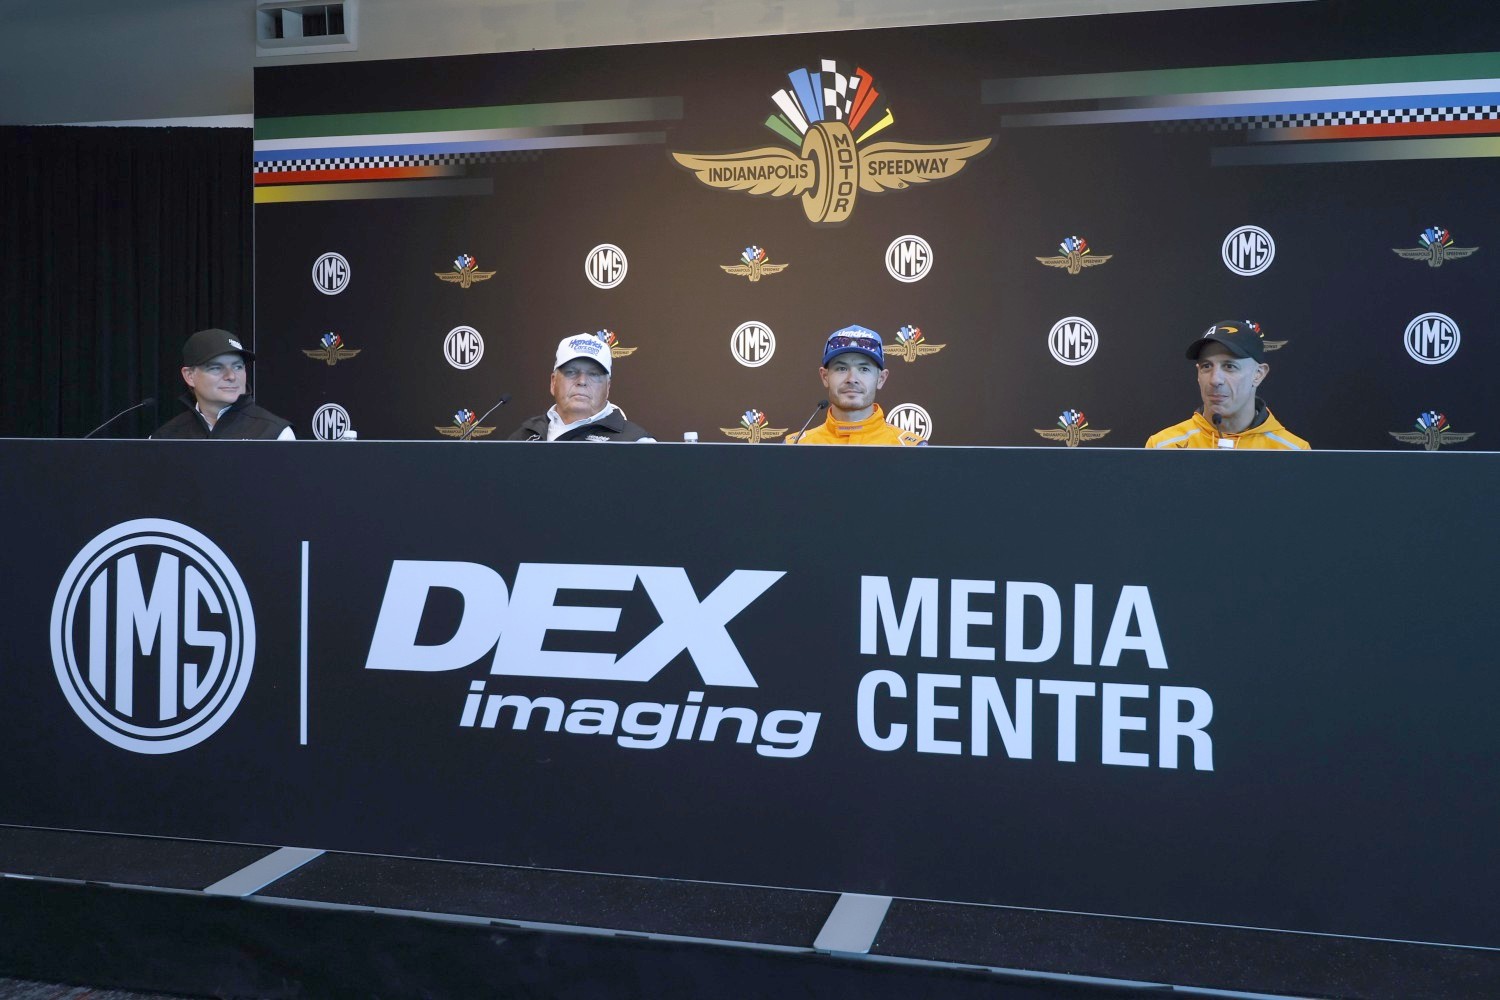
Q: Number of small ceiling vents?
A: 1